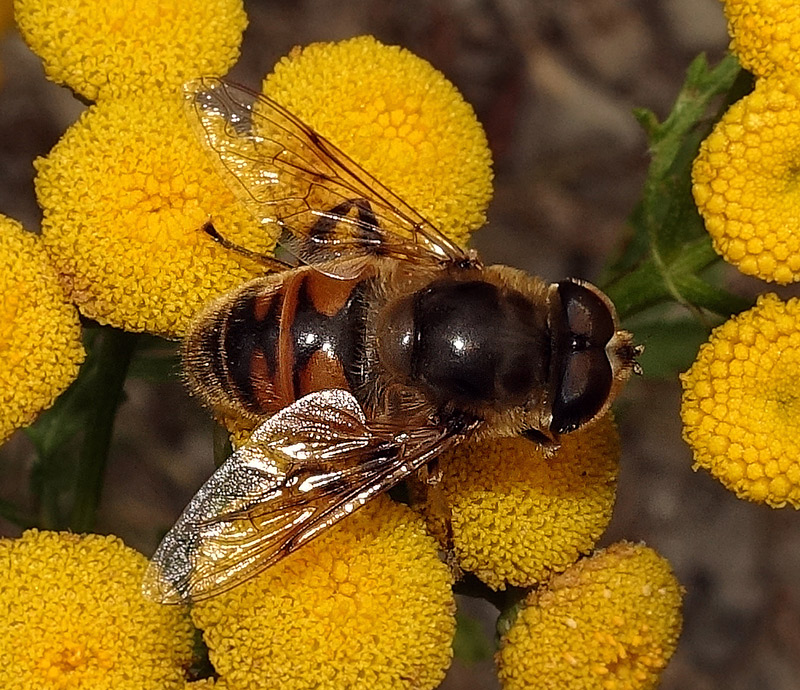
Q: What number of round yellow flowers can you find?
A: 11